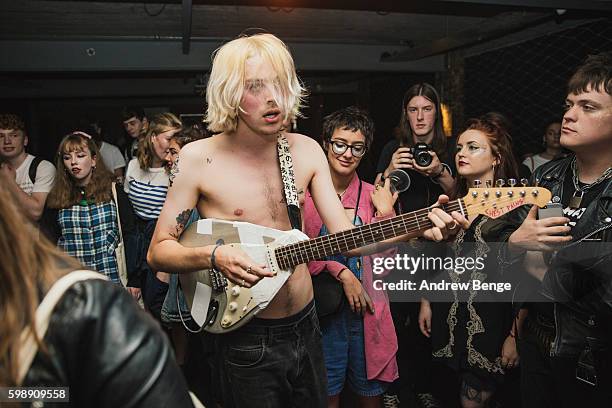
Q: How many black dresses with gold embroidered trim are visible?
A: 1